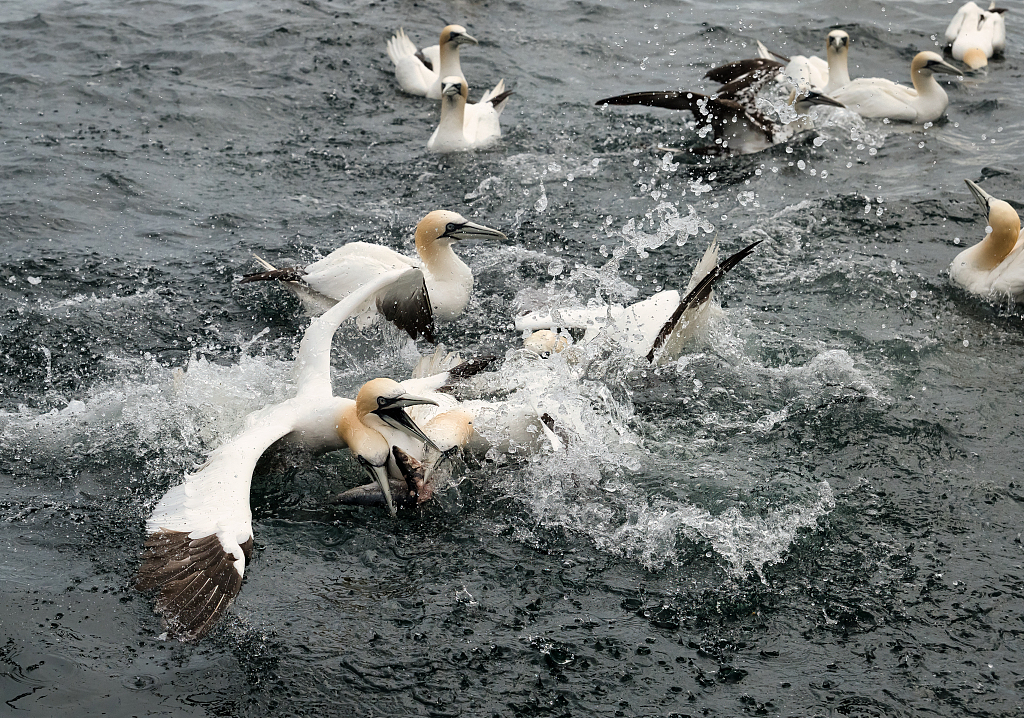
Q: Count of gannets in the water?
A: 12